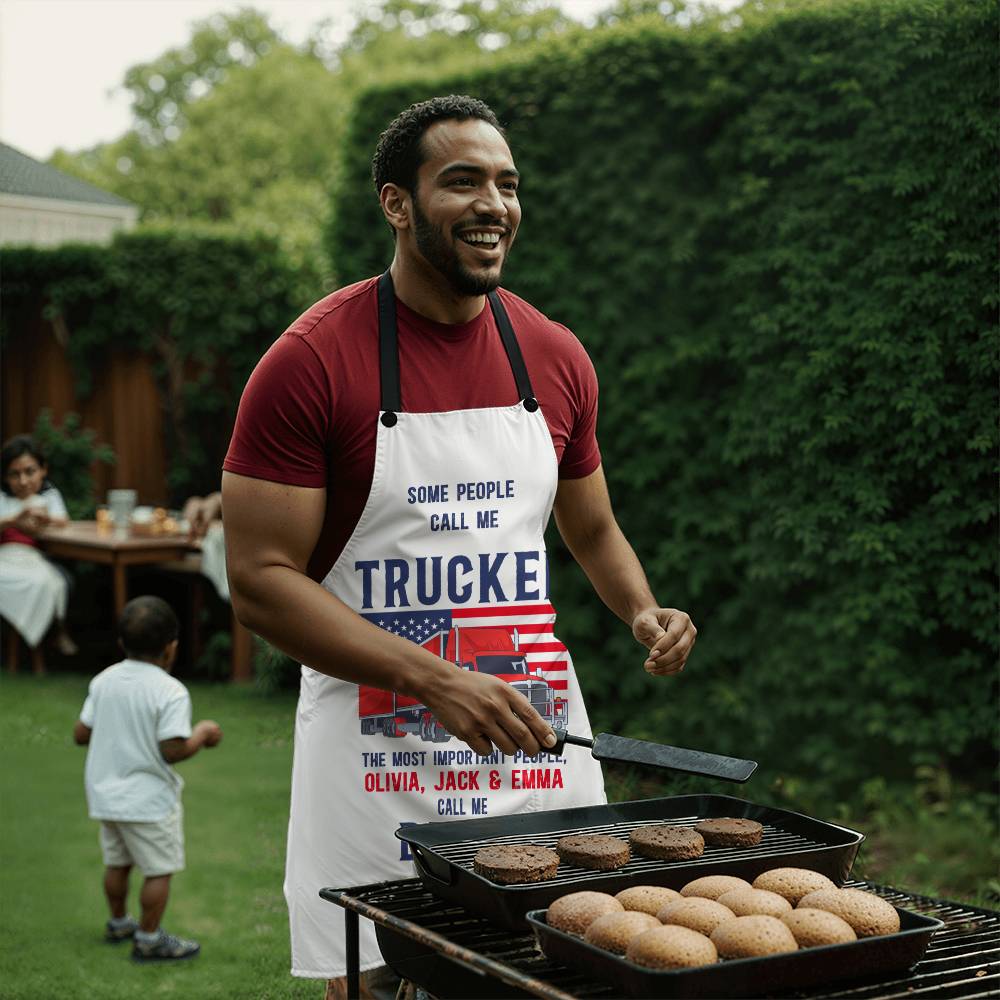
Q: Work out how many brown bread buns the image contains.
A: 11